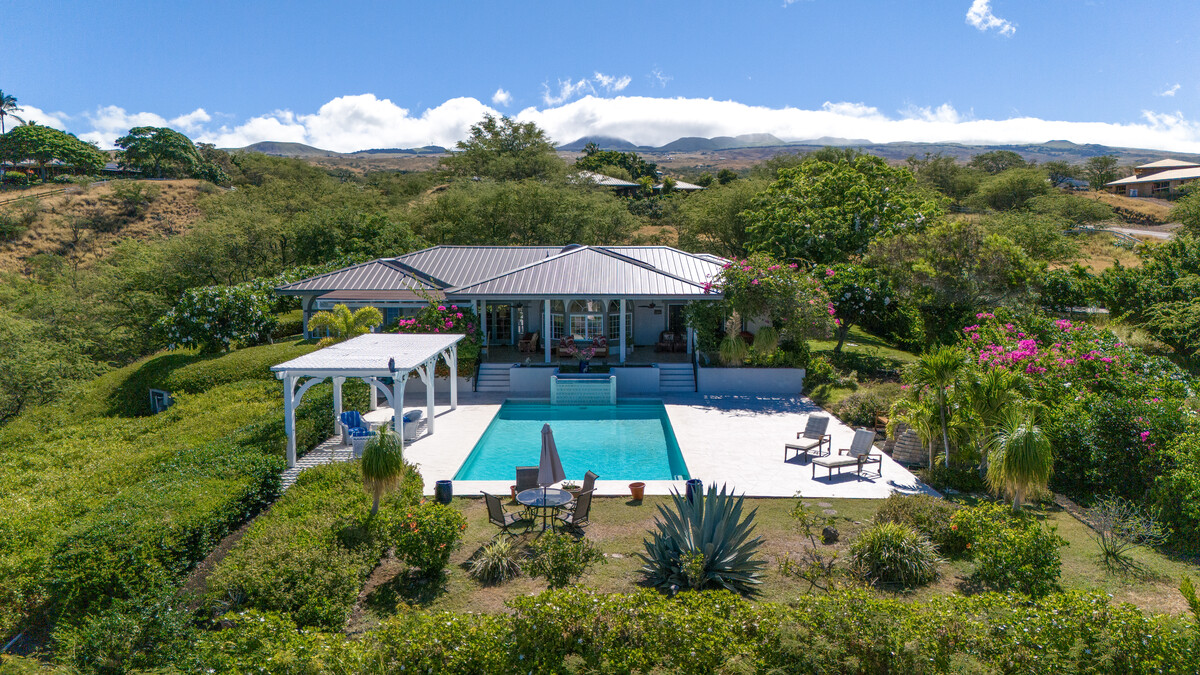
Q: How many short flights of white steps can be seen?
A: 2